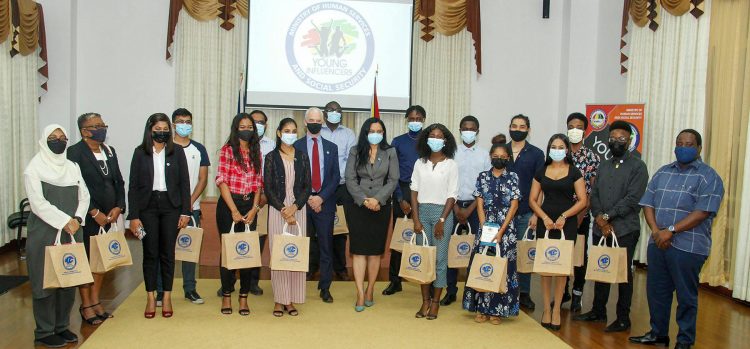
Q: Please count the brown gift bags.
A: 15